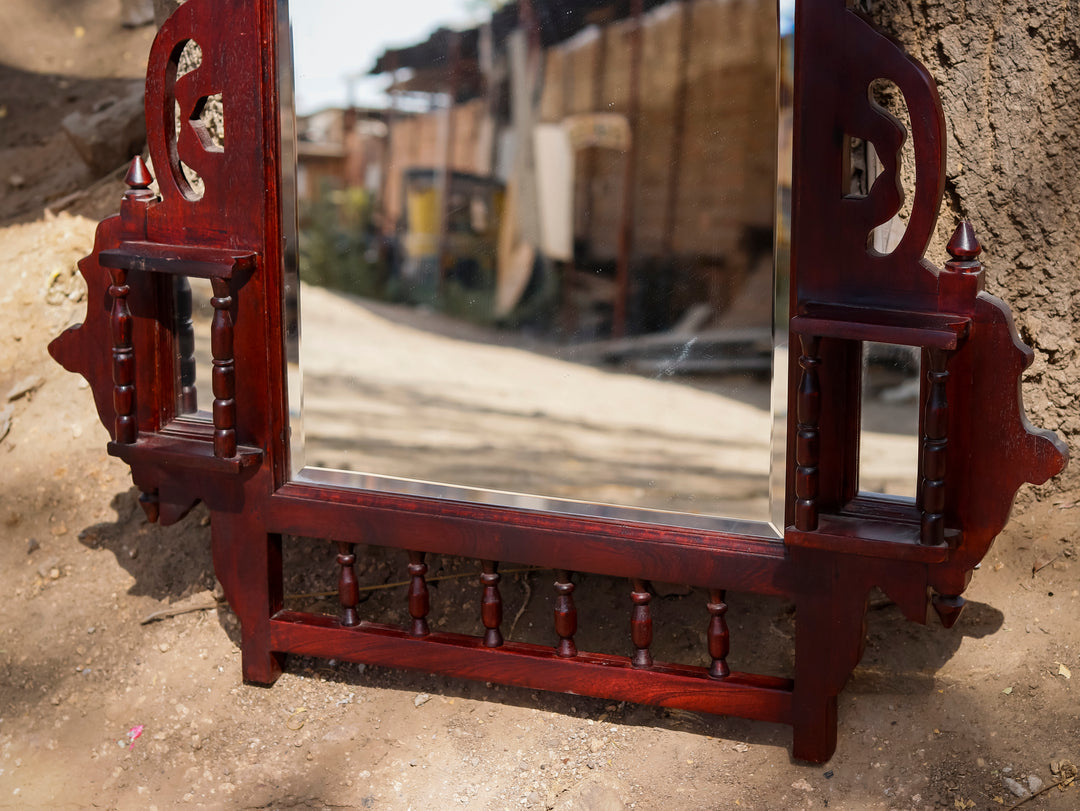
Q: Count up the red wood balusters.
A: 10